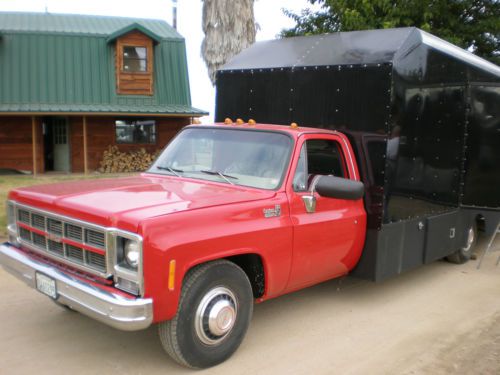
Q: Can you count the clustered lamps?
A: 3